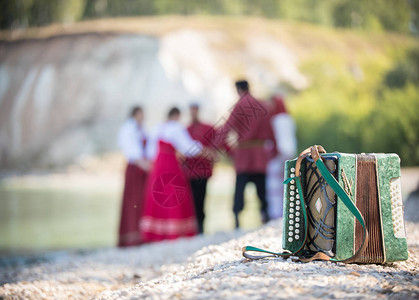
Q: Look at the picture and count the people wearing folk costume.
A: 5